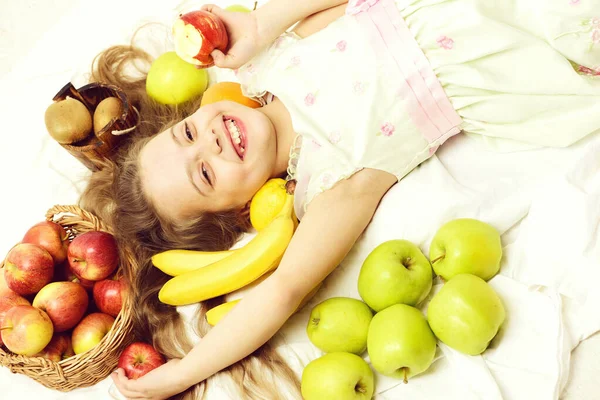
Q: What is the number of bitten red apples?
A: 1